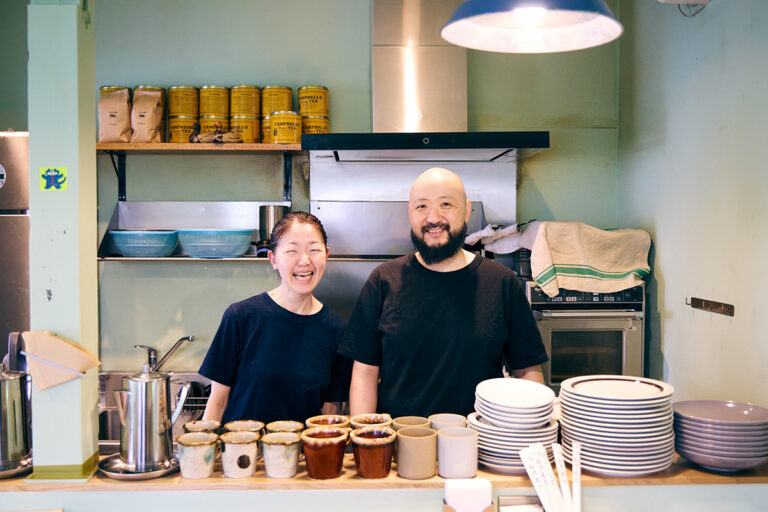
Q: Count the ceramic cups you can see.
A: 14